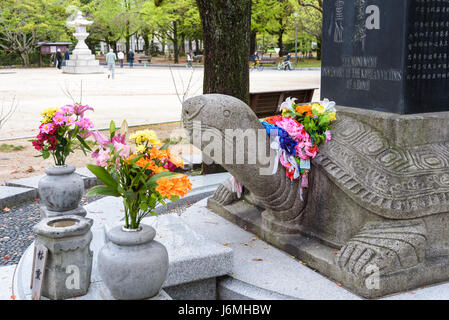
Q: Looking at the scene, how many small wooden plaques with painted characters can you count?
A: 1